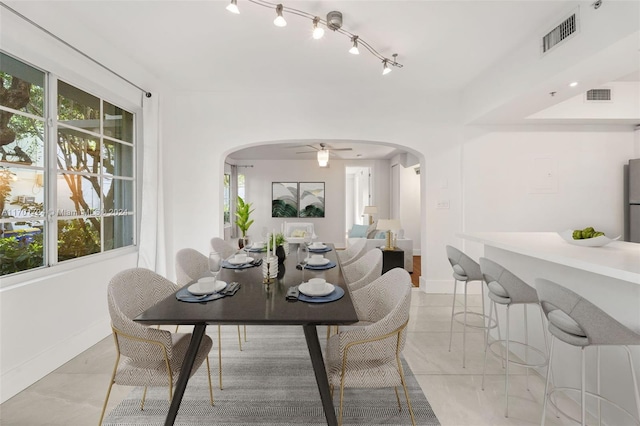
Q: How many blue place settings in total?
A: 6